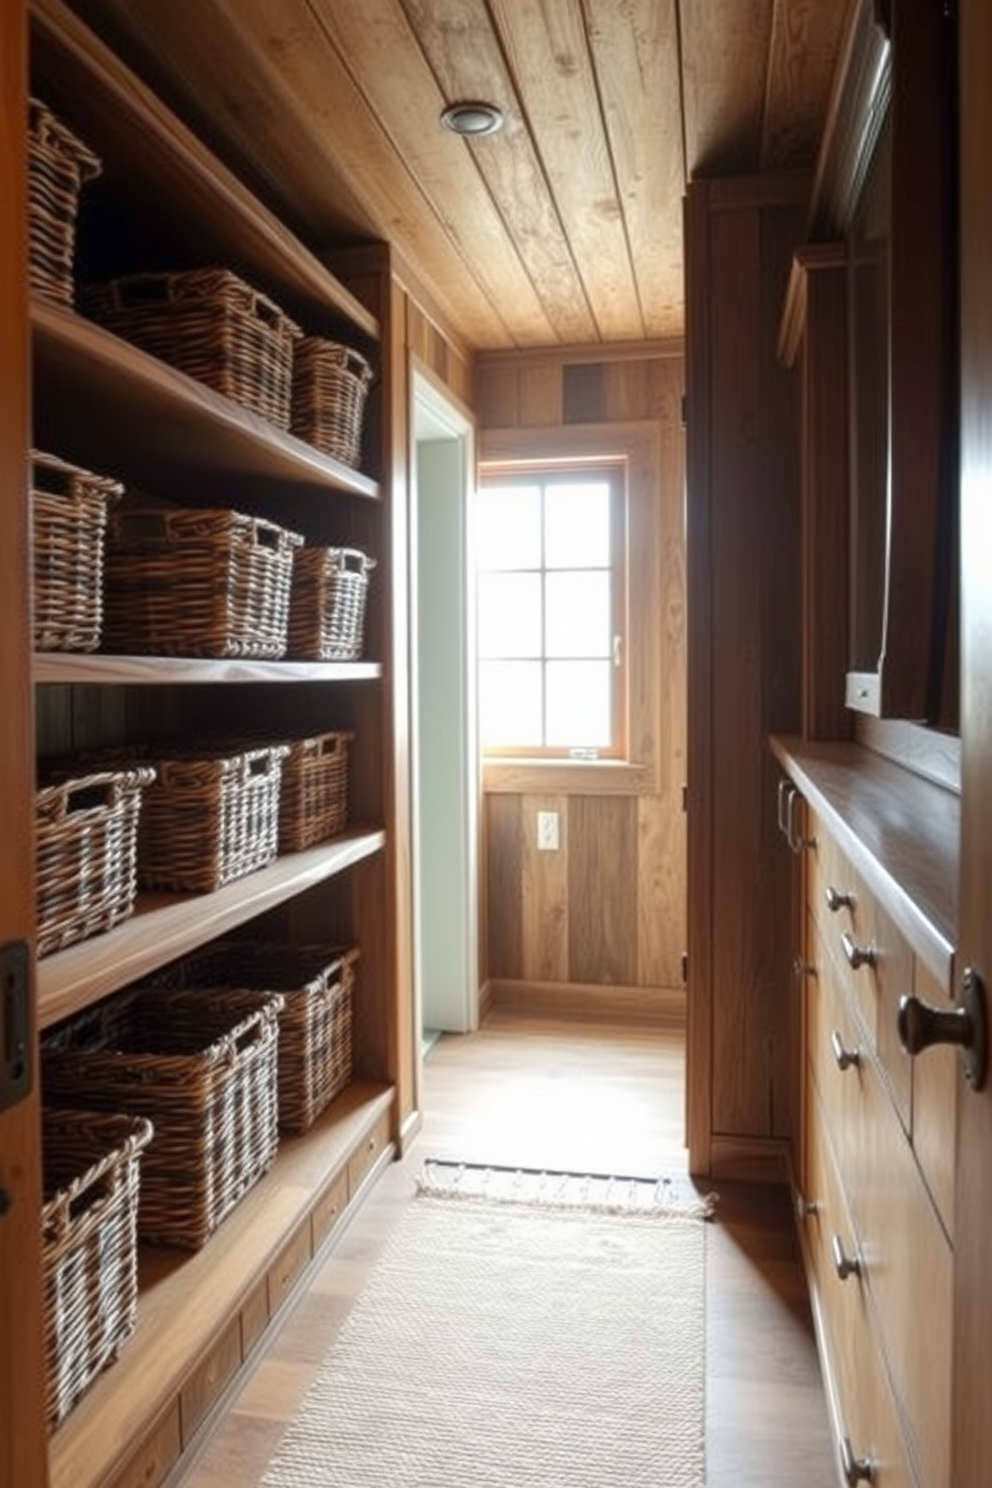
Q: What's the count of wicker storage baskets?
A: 12